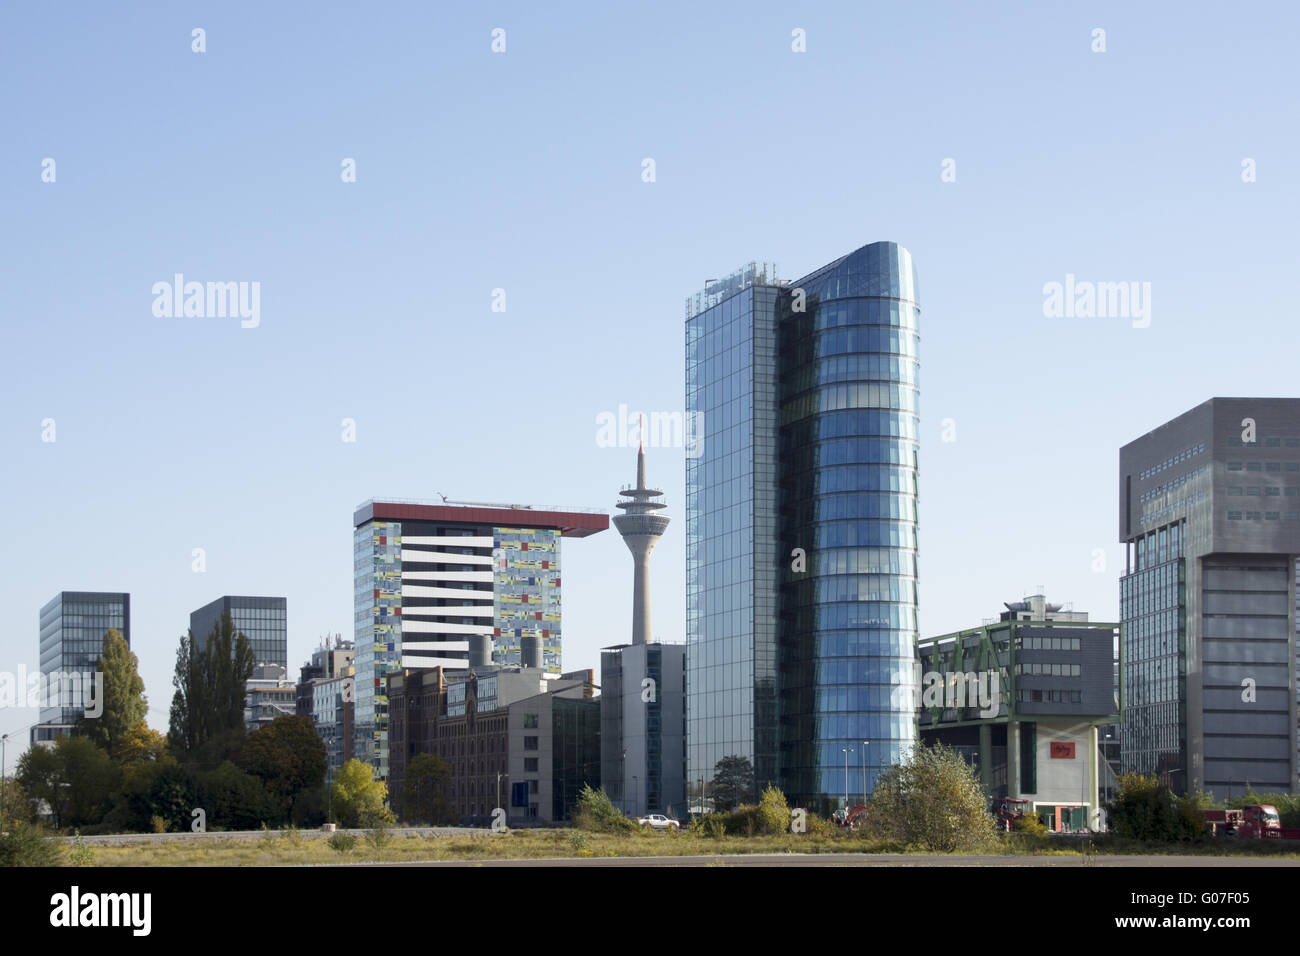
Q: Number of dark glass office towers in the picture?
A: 2